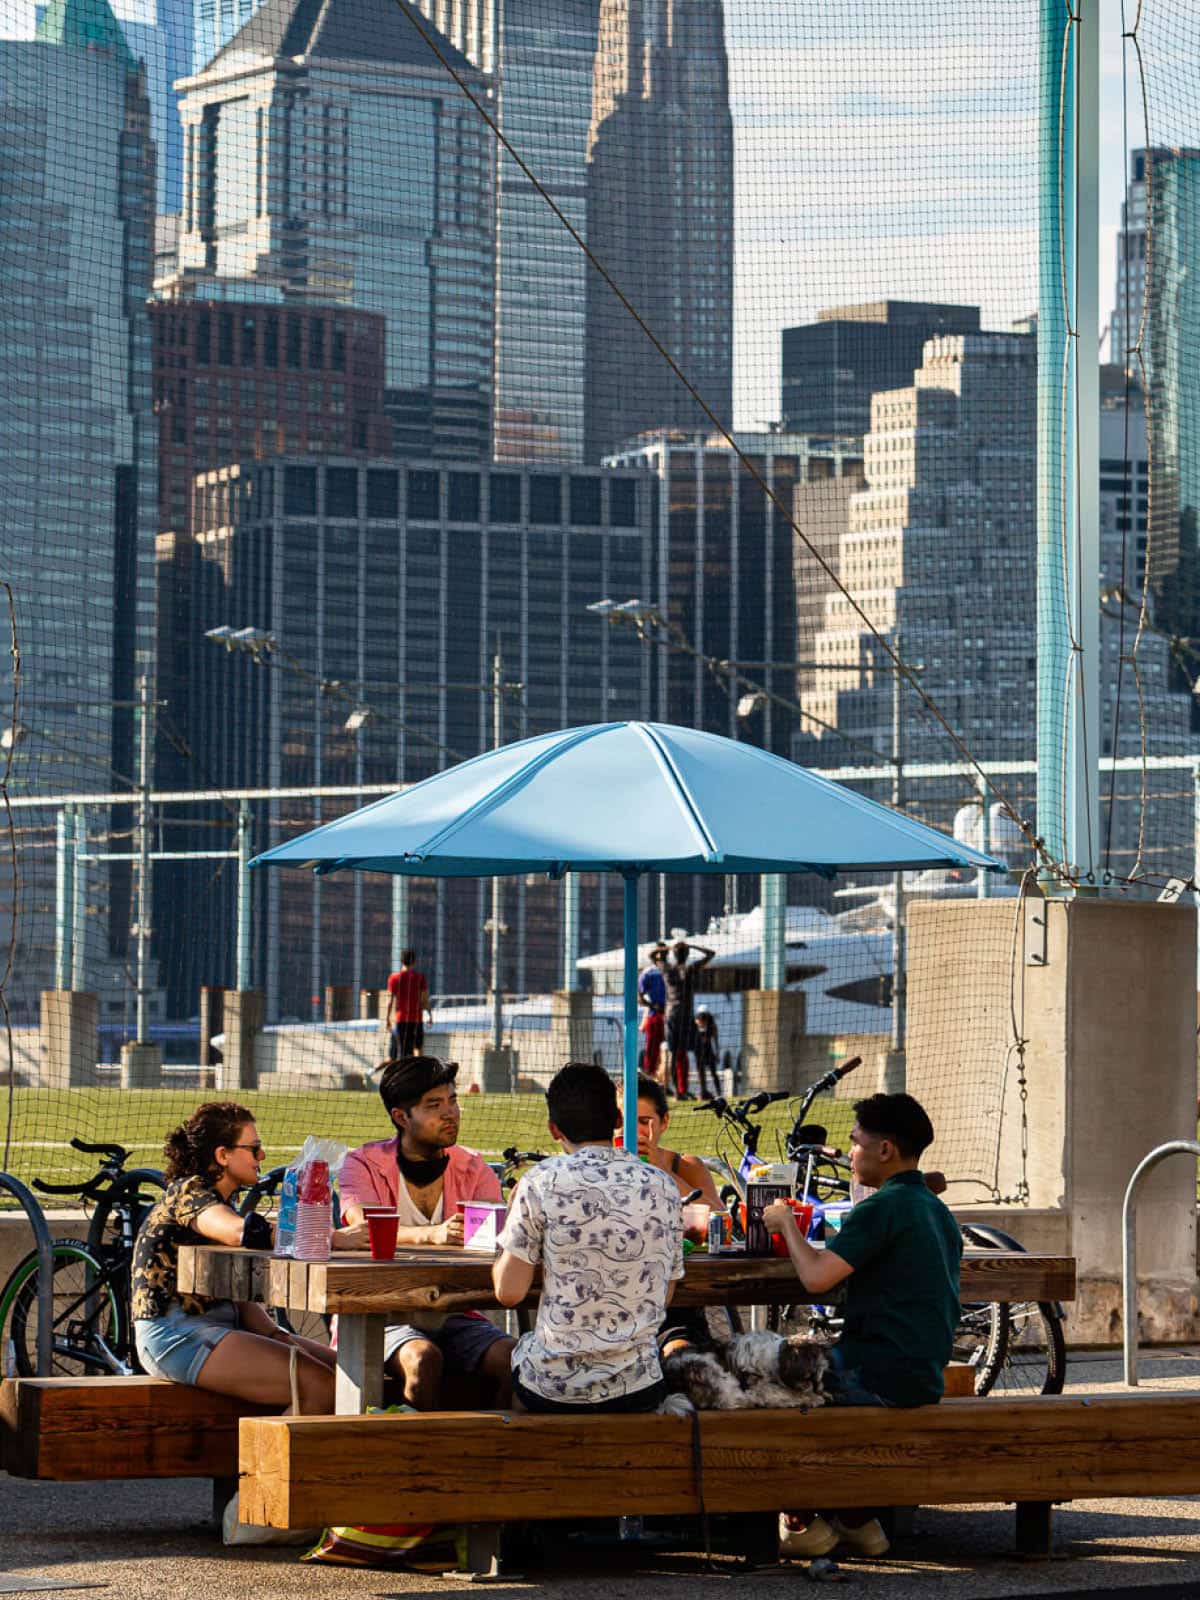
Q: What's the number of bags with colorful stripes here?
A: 1